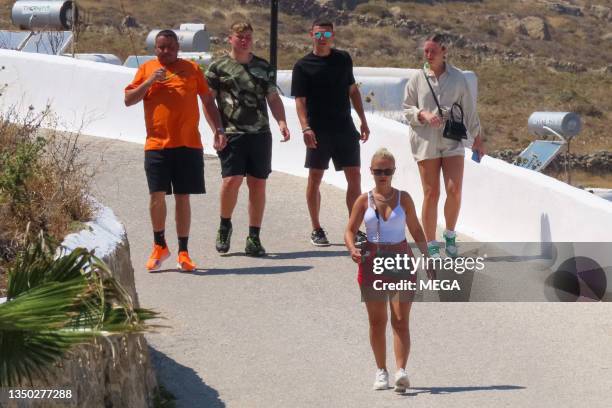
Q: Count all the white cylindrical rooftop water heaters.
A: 3